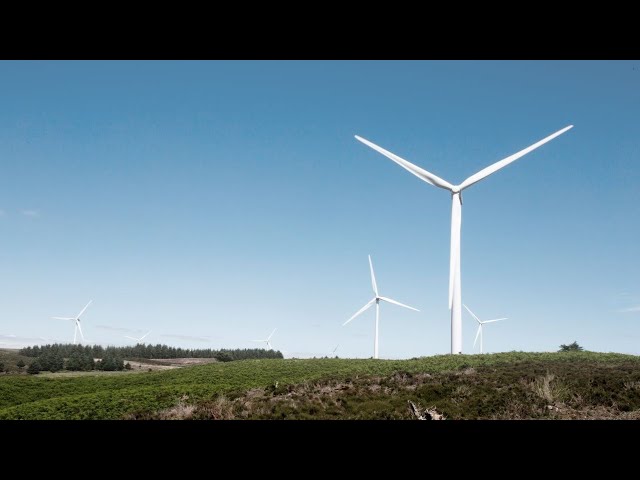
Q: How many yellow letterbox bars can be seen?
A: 0